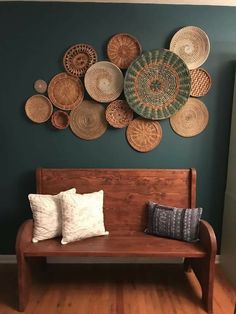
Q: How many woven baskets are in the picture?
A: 14